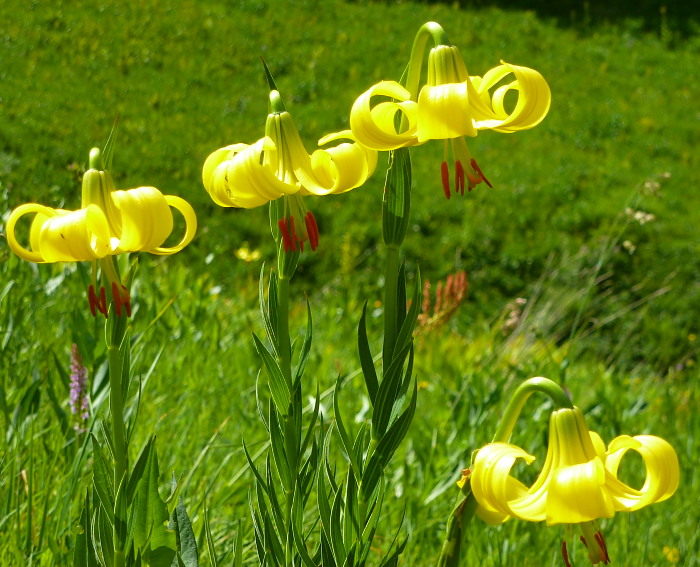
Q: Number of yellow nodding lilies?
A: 4